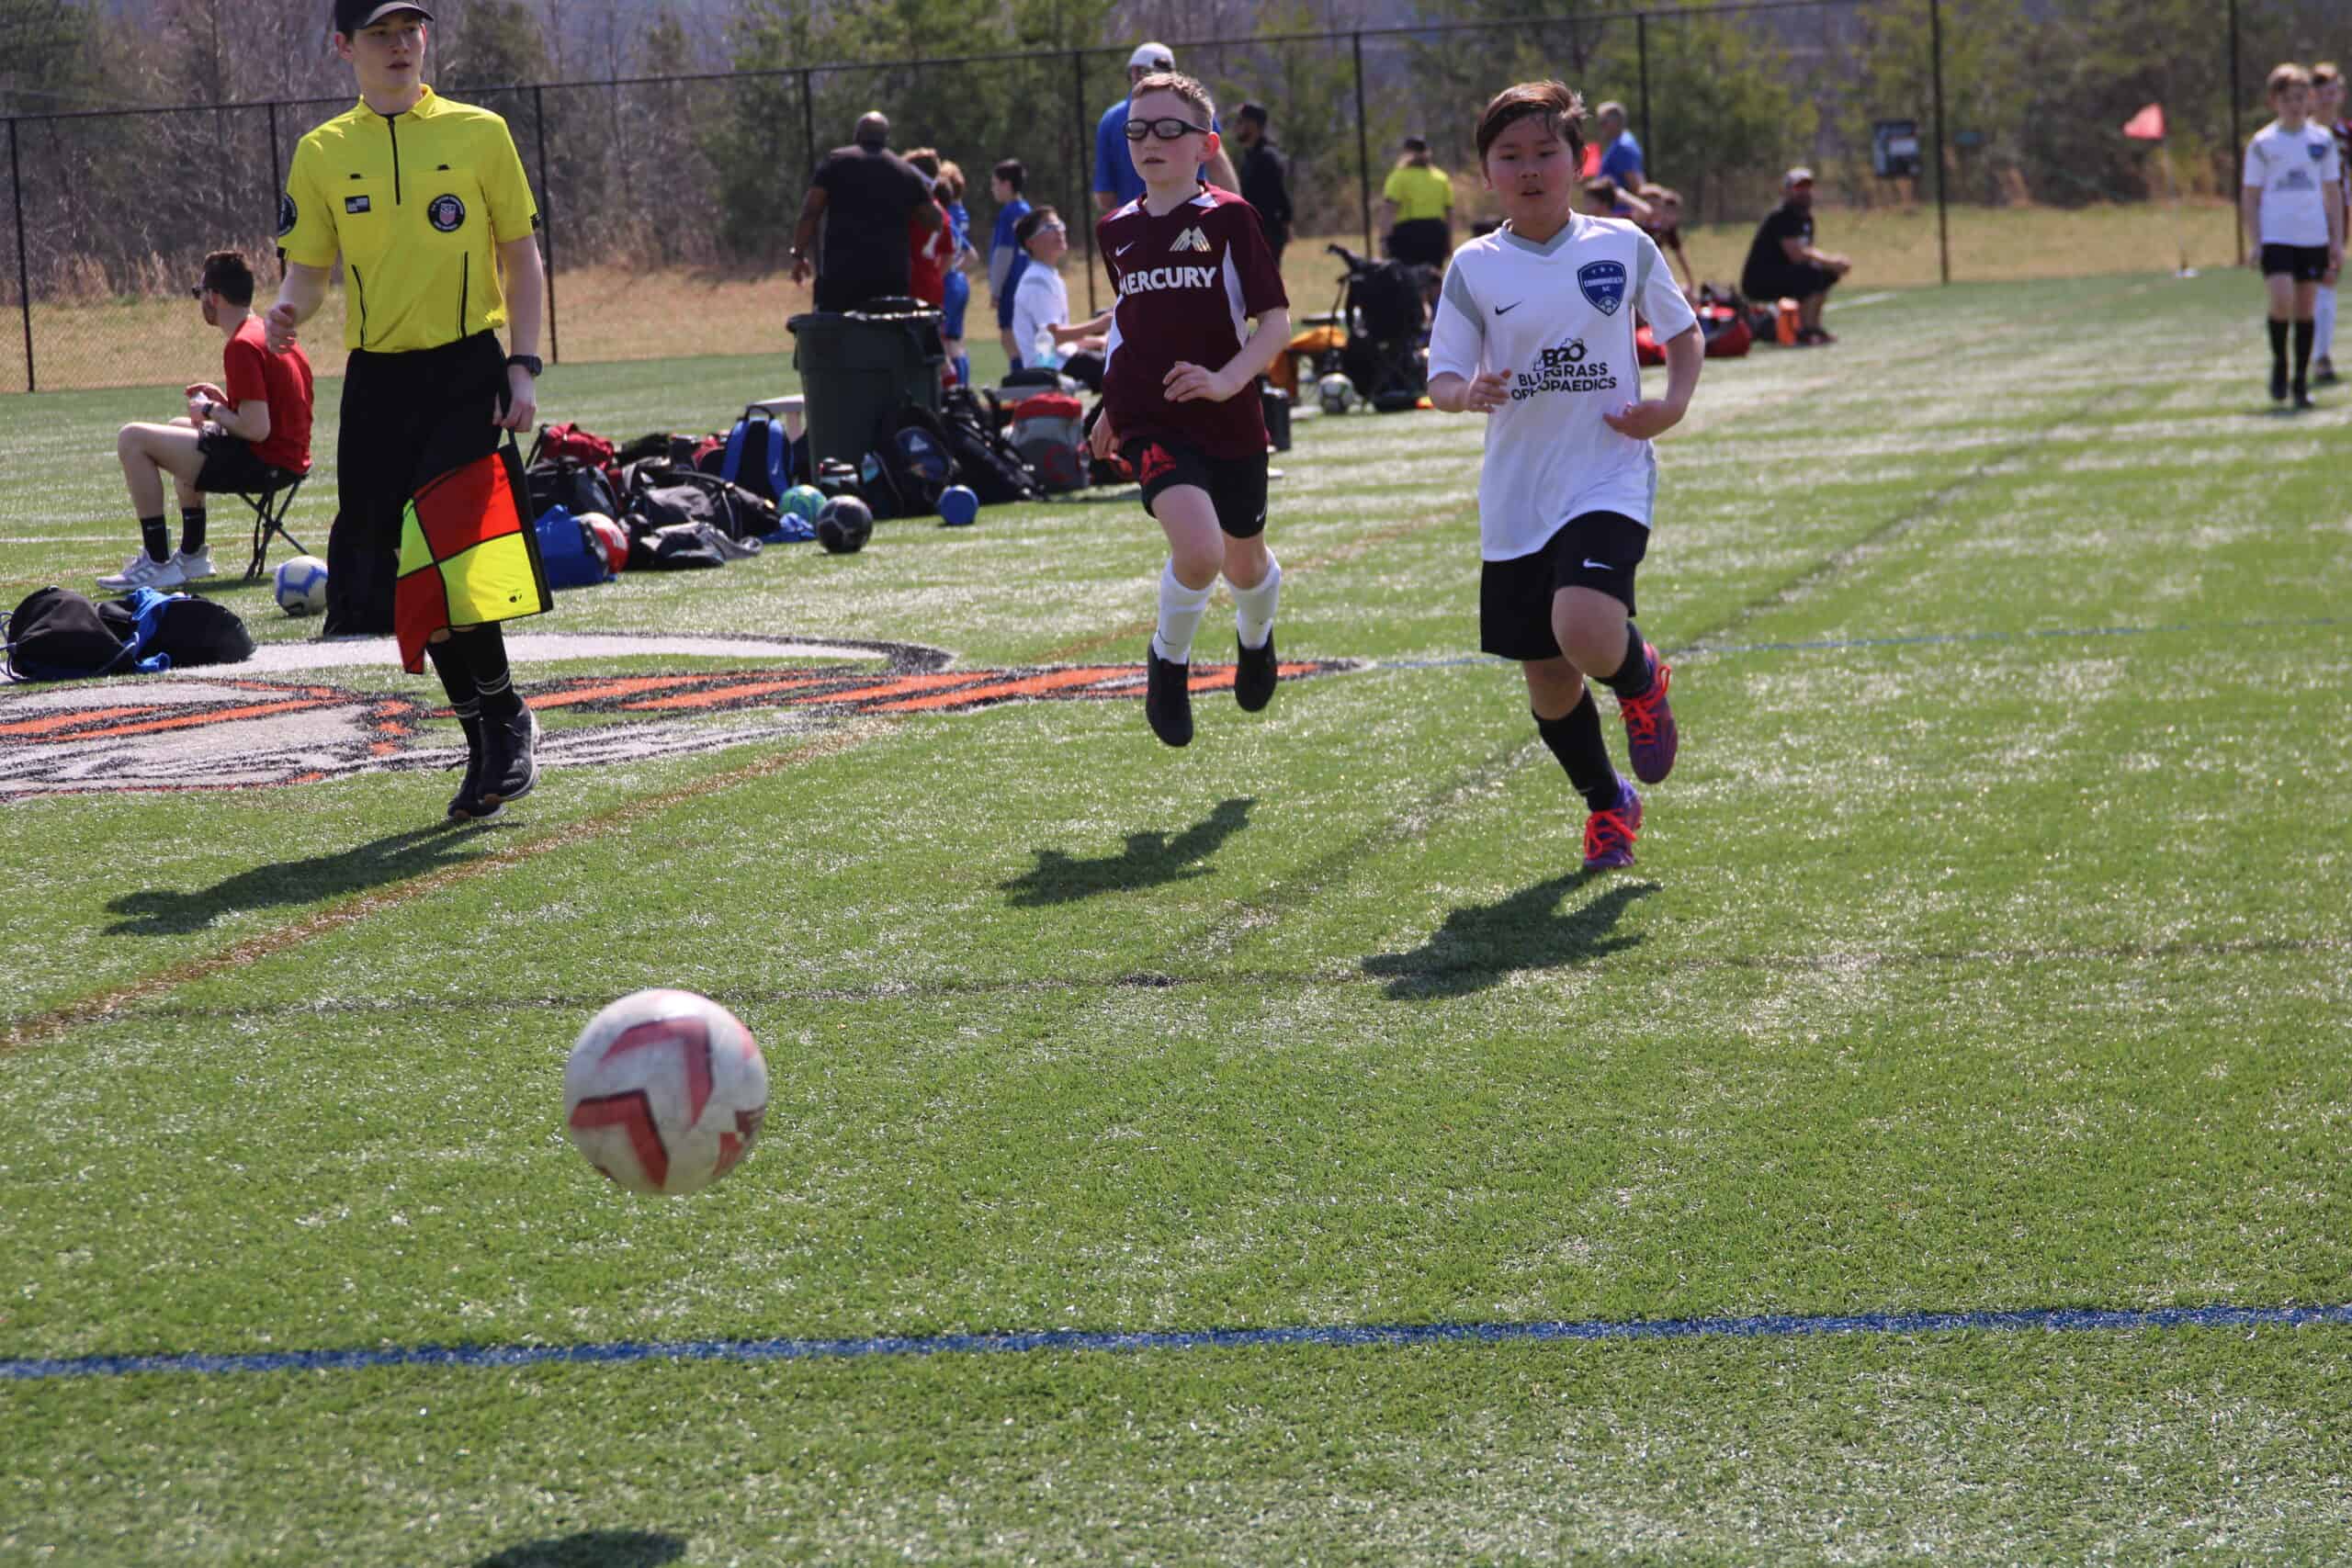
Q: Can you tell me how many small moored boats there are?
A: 0